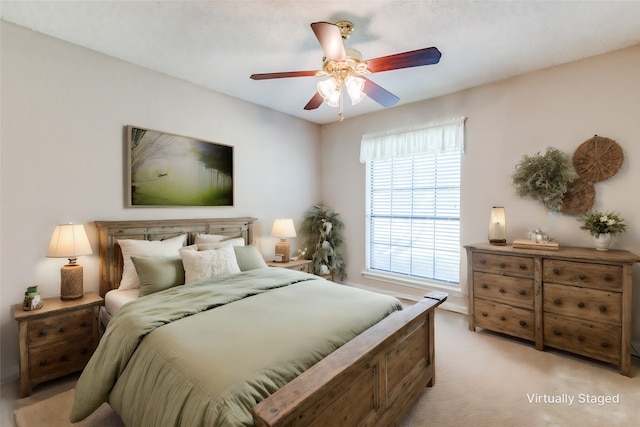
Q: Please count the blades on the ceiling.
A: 5